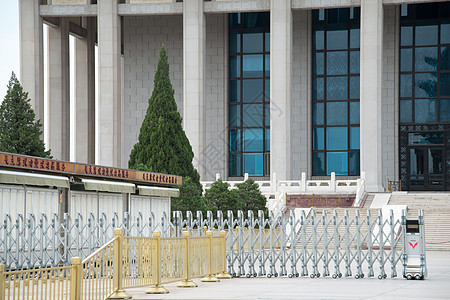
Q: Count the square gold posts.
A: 7